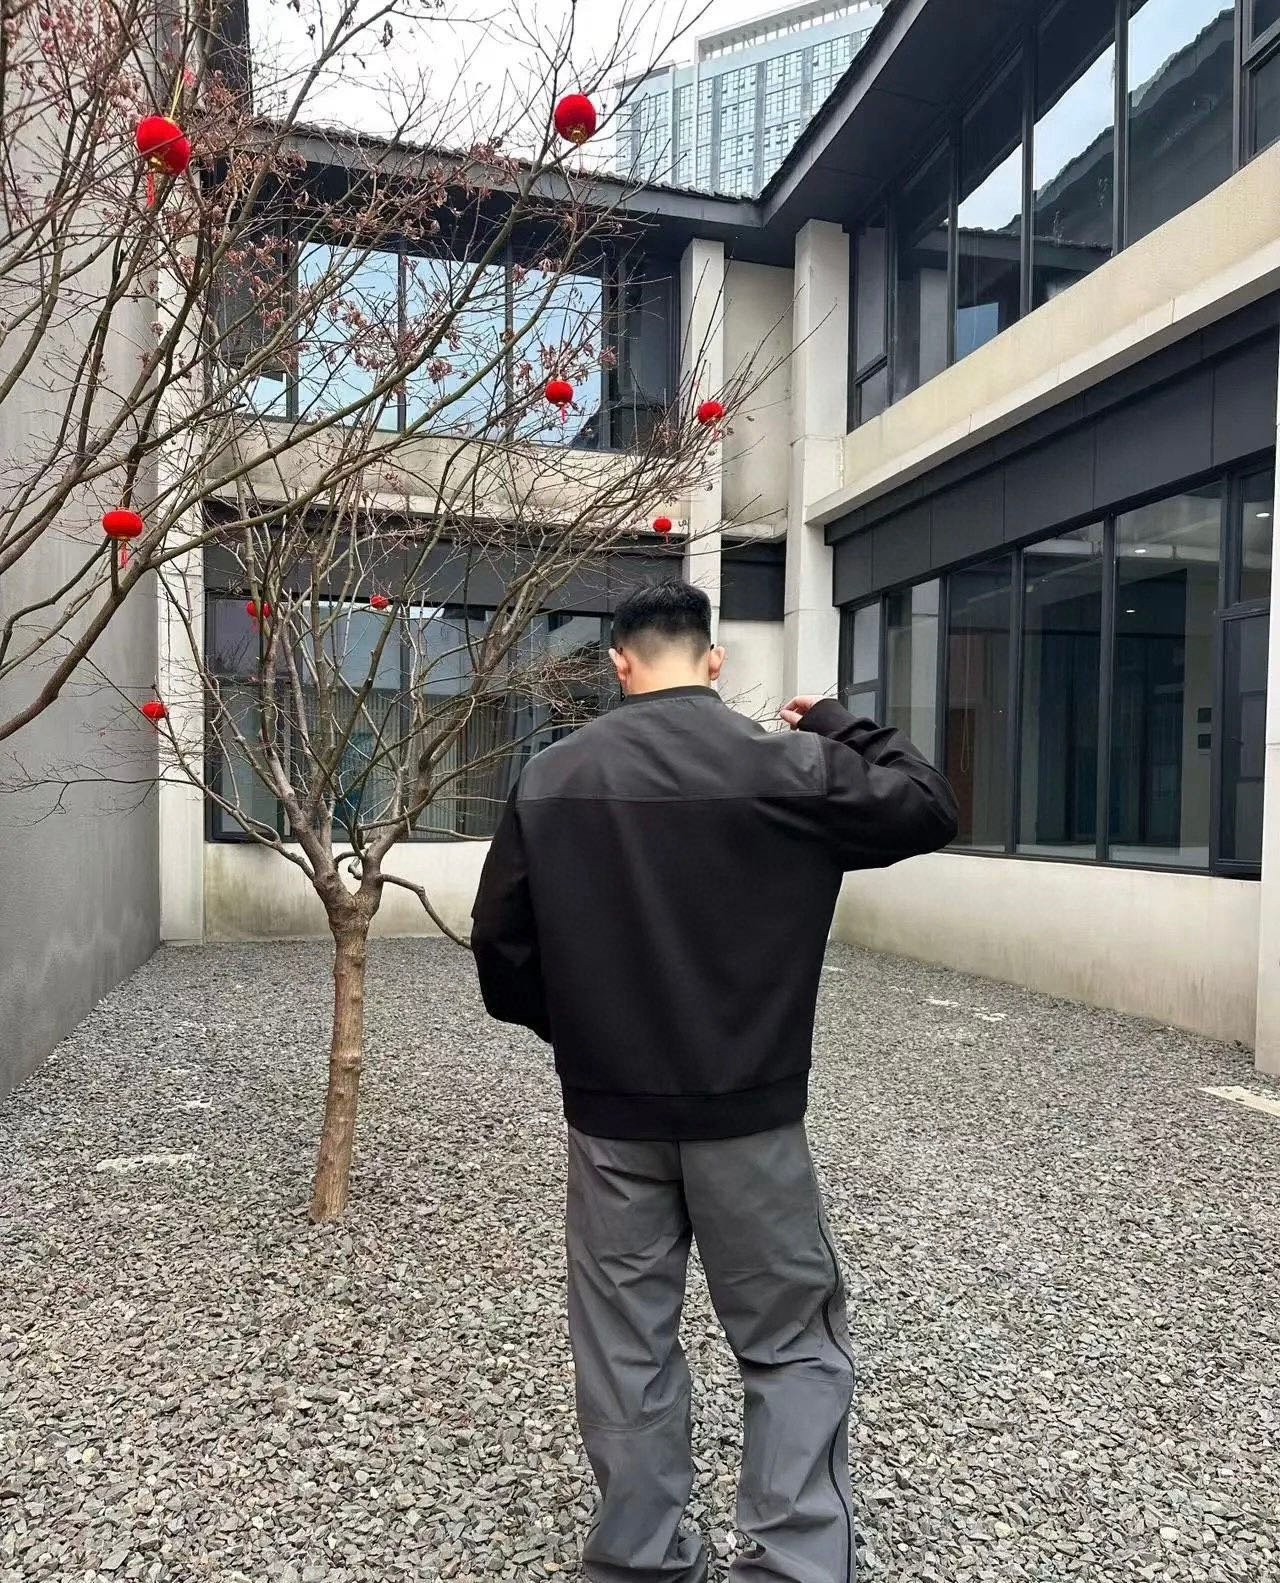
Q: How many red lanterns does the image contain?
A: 9